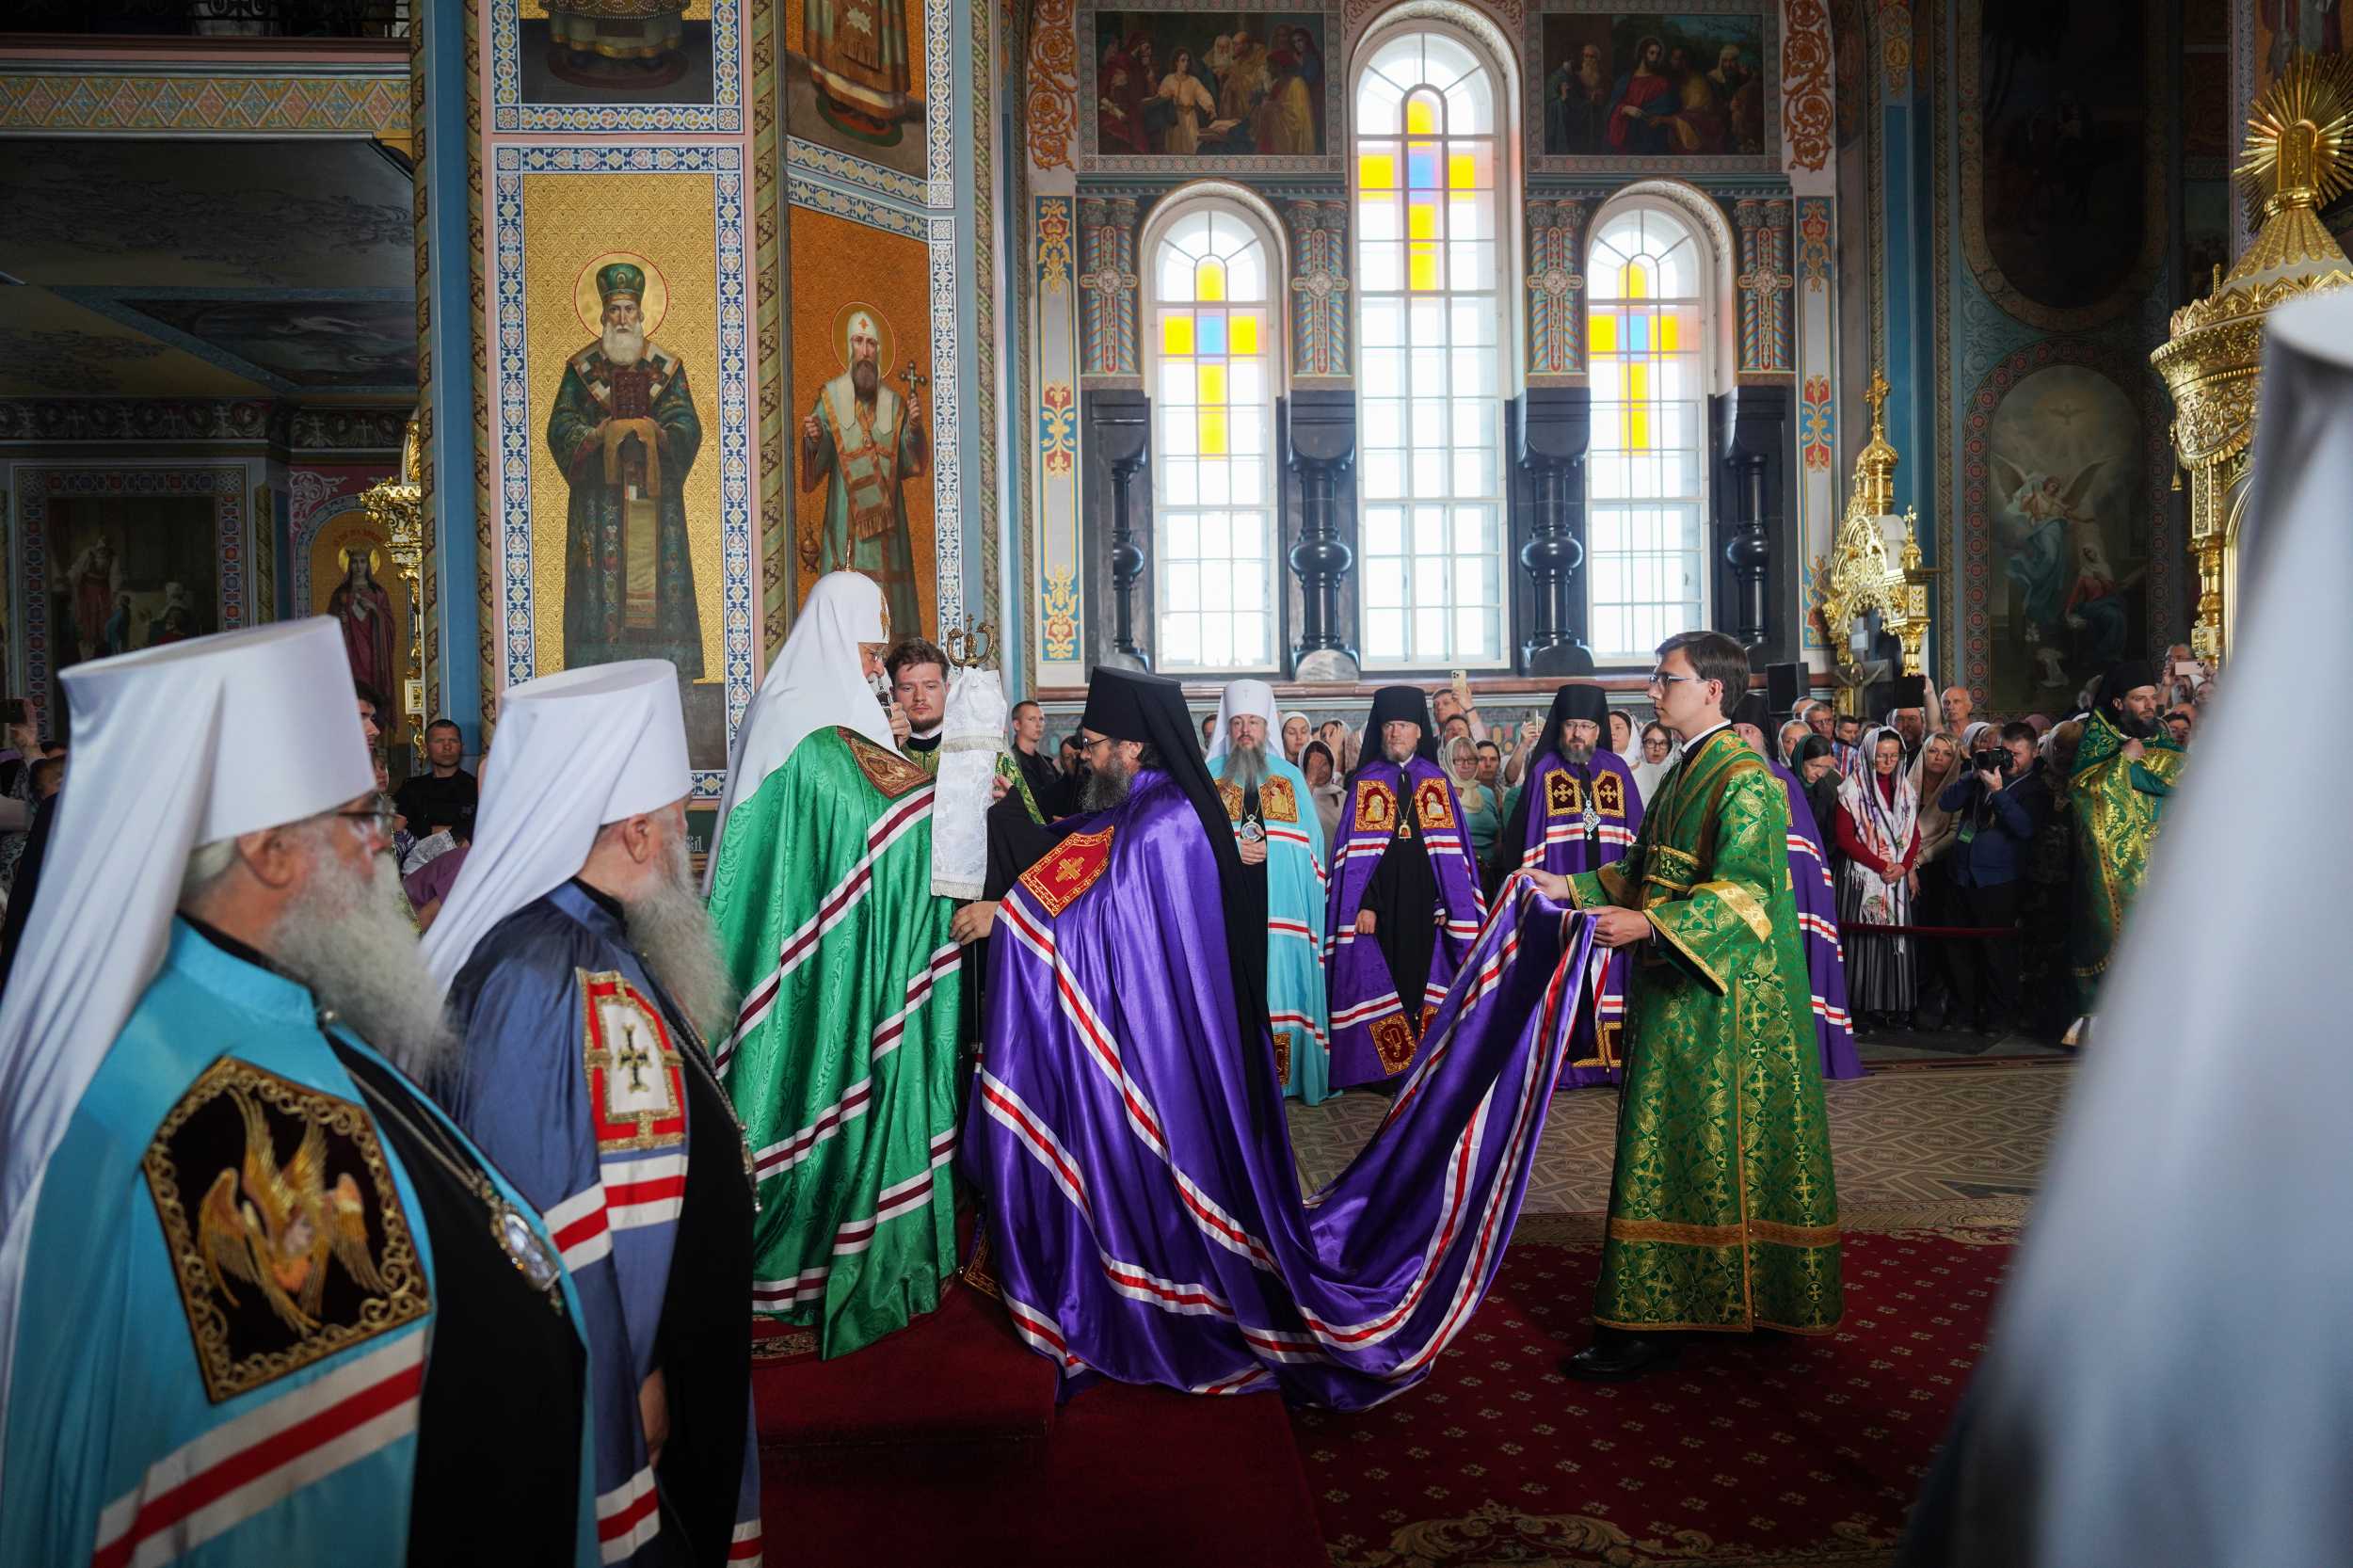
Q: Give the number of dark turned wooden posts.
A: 4